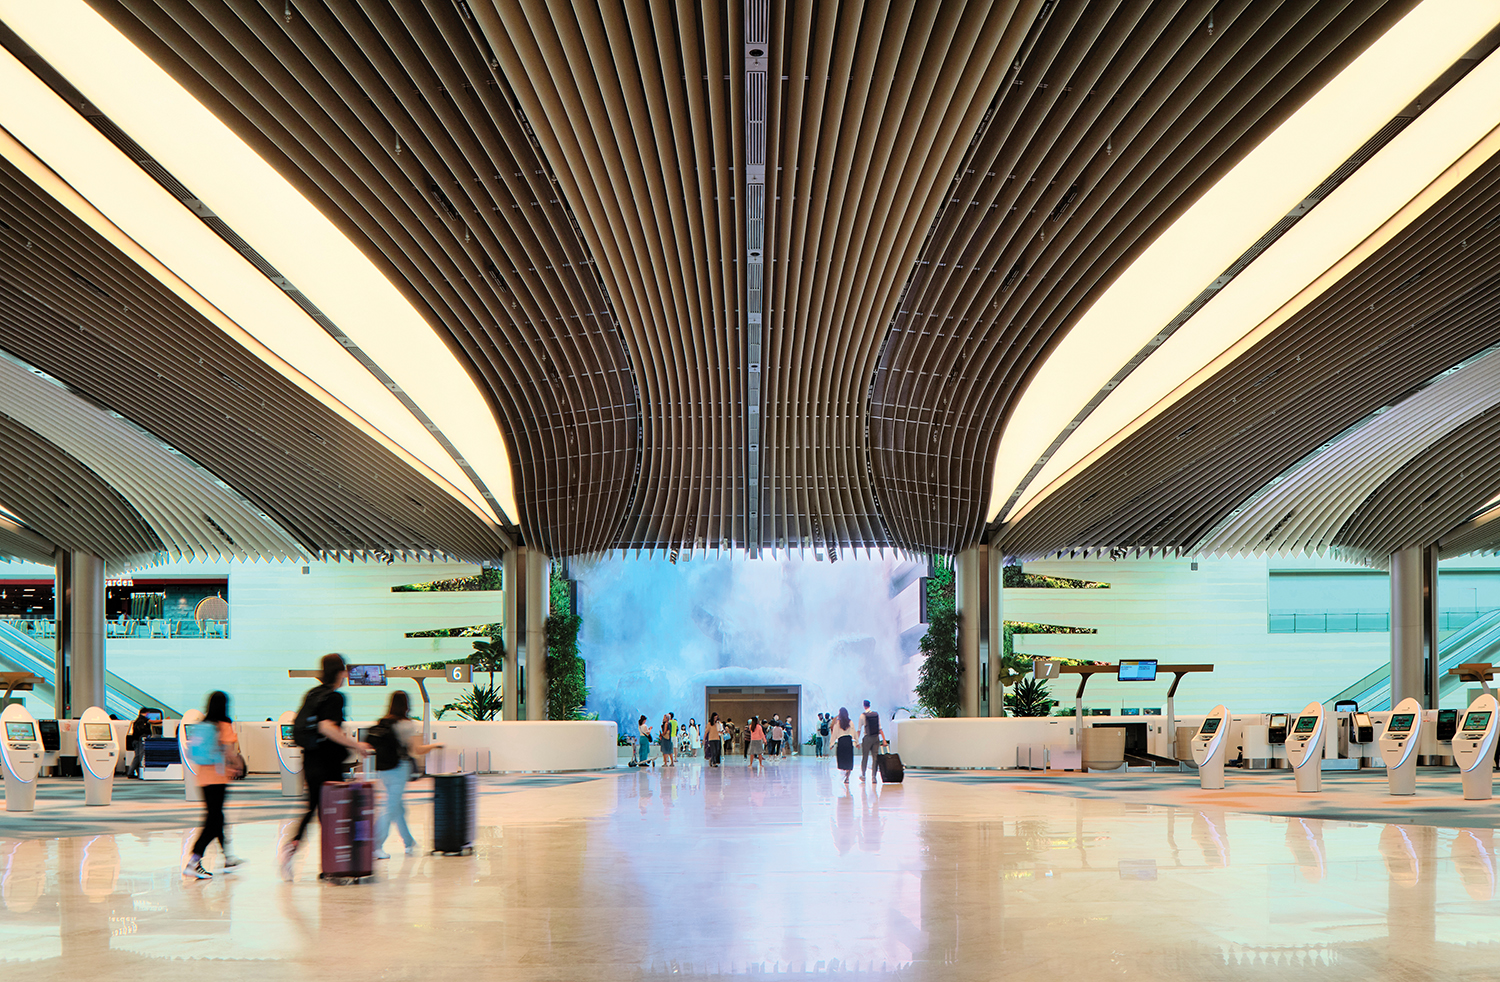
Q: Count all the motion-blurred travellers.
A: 3